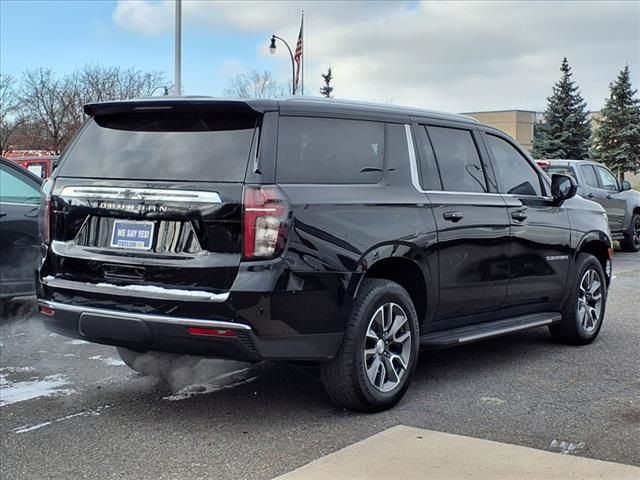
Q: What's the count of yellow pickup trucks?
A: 0